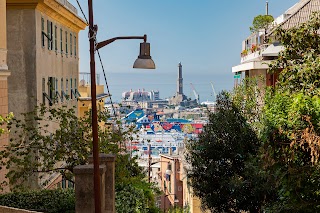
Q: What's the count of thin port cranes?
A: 2